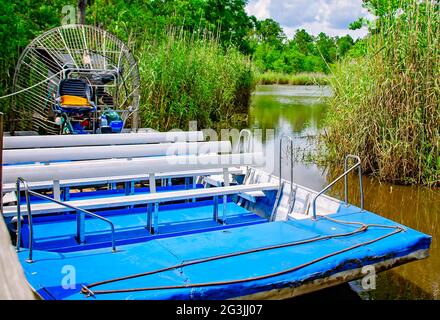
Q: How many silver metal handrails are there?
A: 4